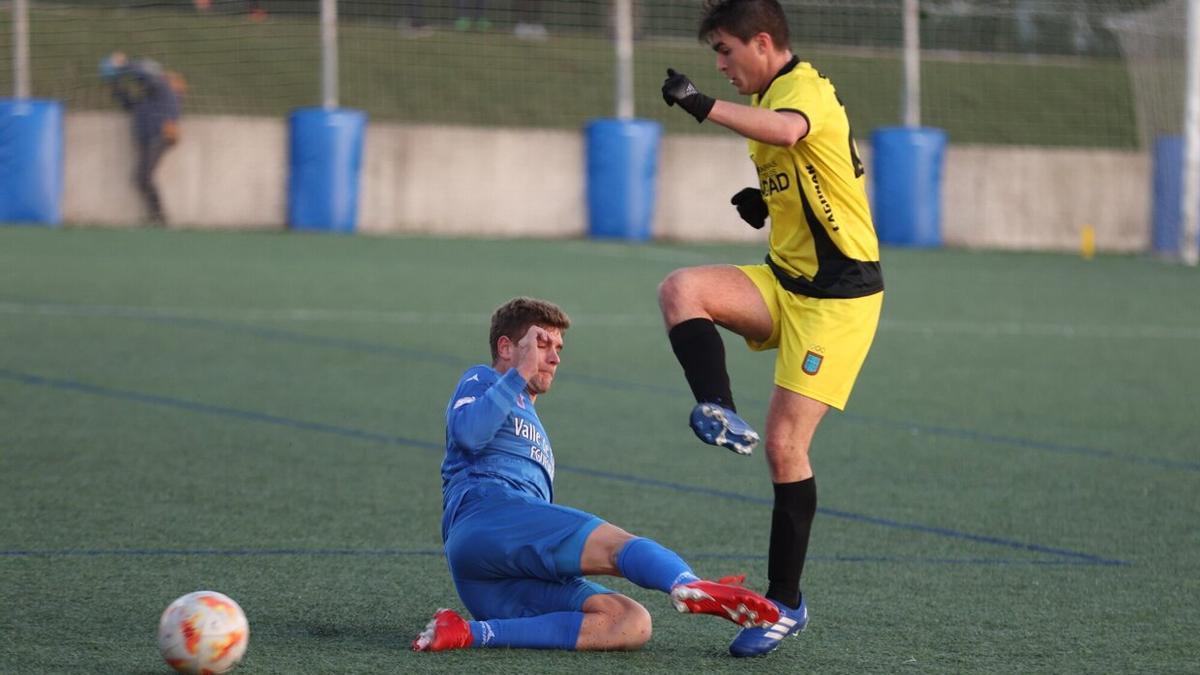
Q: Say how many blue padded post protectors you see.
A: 5